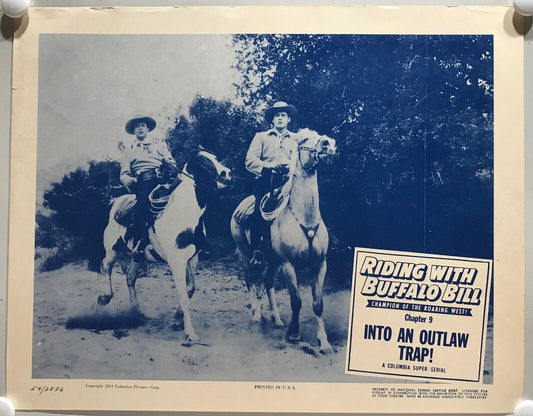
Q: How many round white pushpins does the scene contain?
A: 4